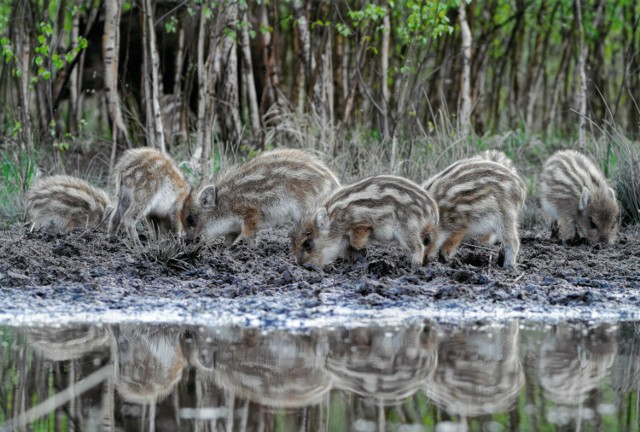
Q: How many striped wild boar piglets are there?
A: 7